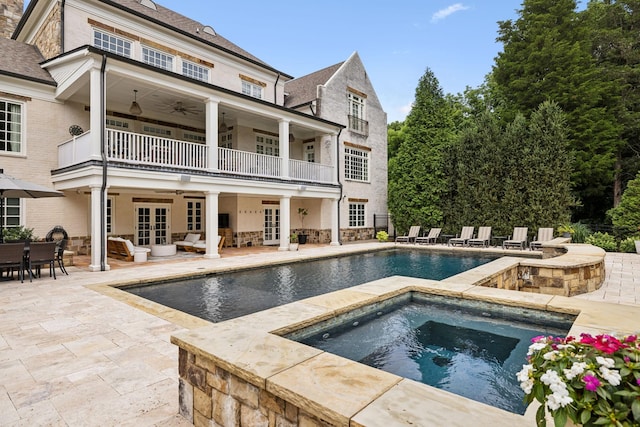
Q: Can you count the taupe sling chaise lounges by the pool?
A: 6